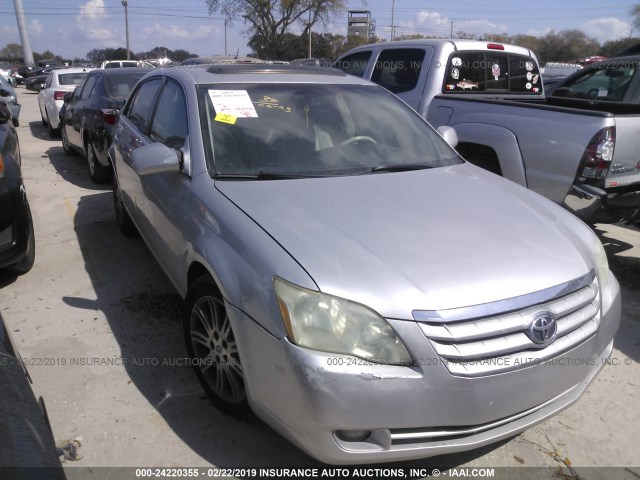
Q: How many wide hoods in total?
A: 1